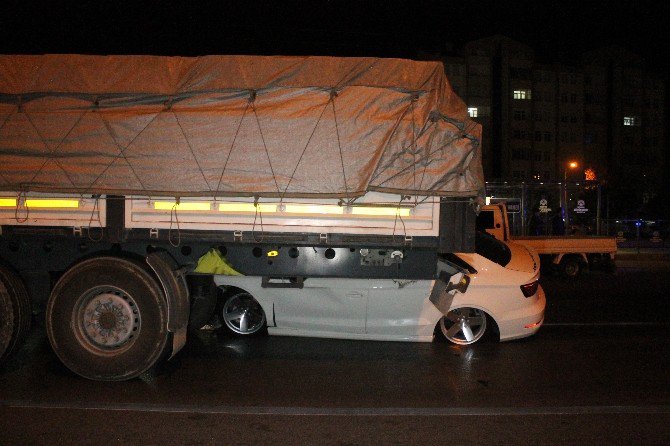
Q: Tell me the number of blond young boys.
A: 0